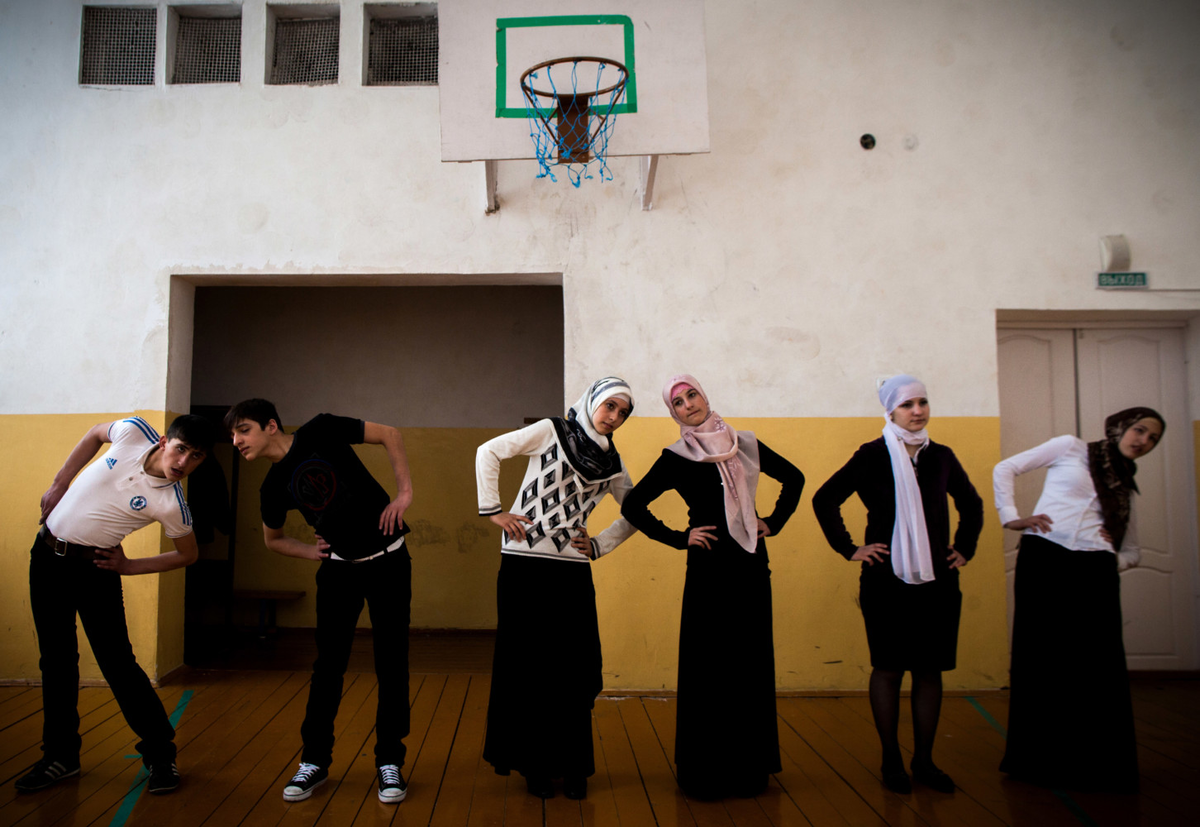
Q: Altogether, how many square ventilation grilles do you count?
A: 4